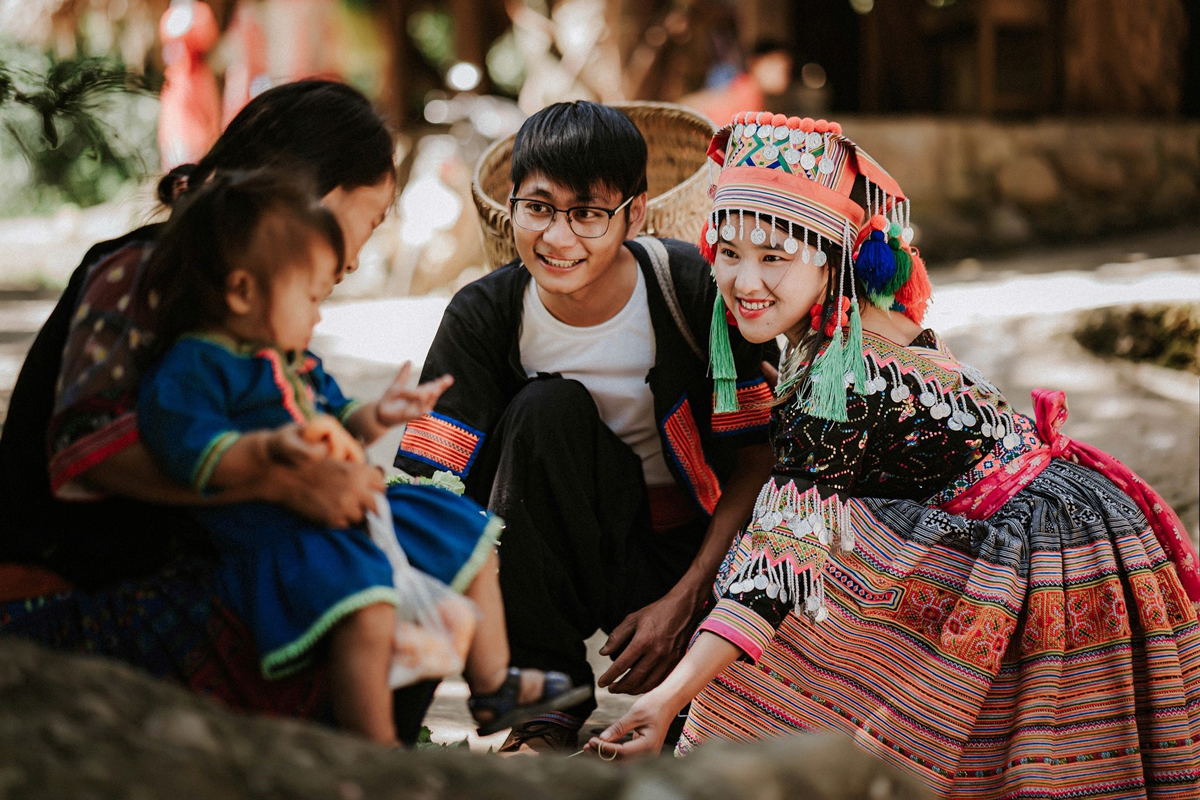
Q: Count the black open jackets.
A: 1